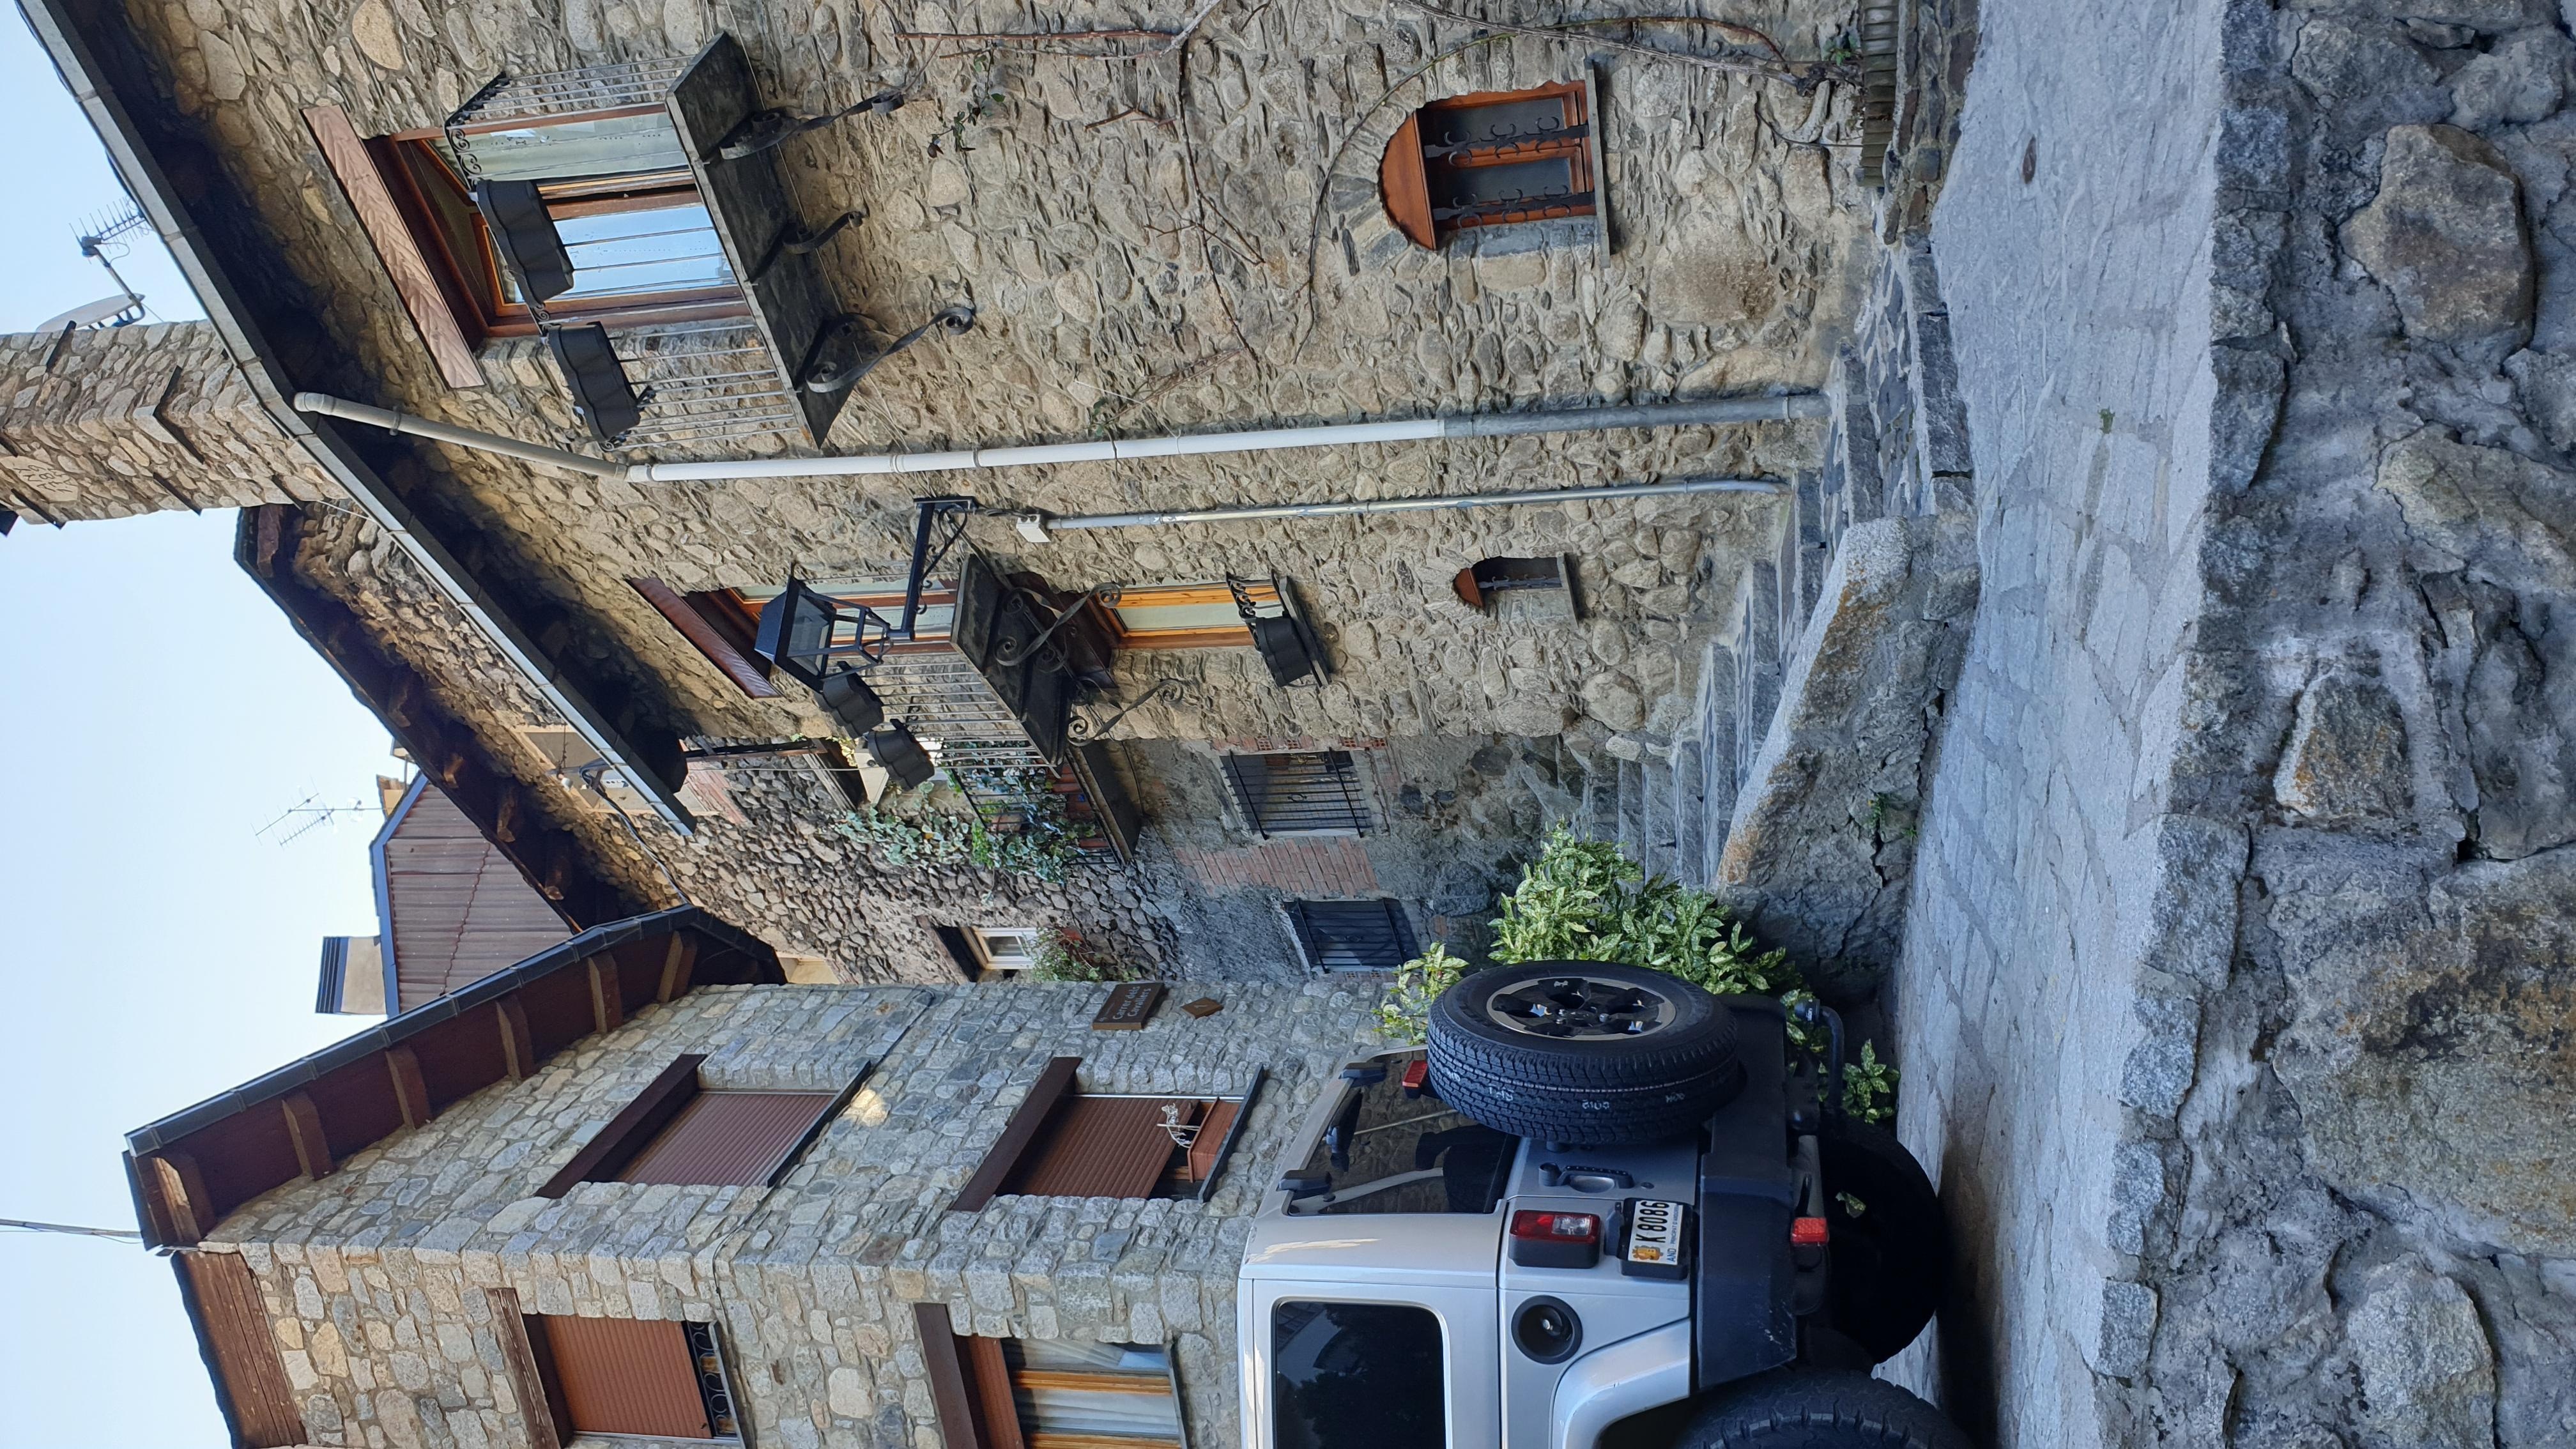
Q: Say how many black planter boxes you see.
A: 5